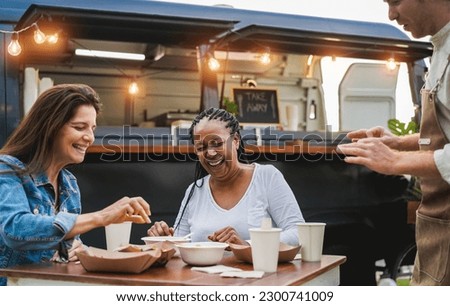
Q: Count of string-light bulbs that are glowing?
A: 7